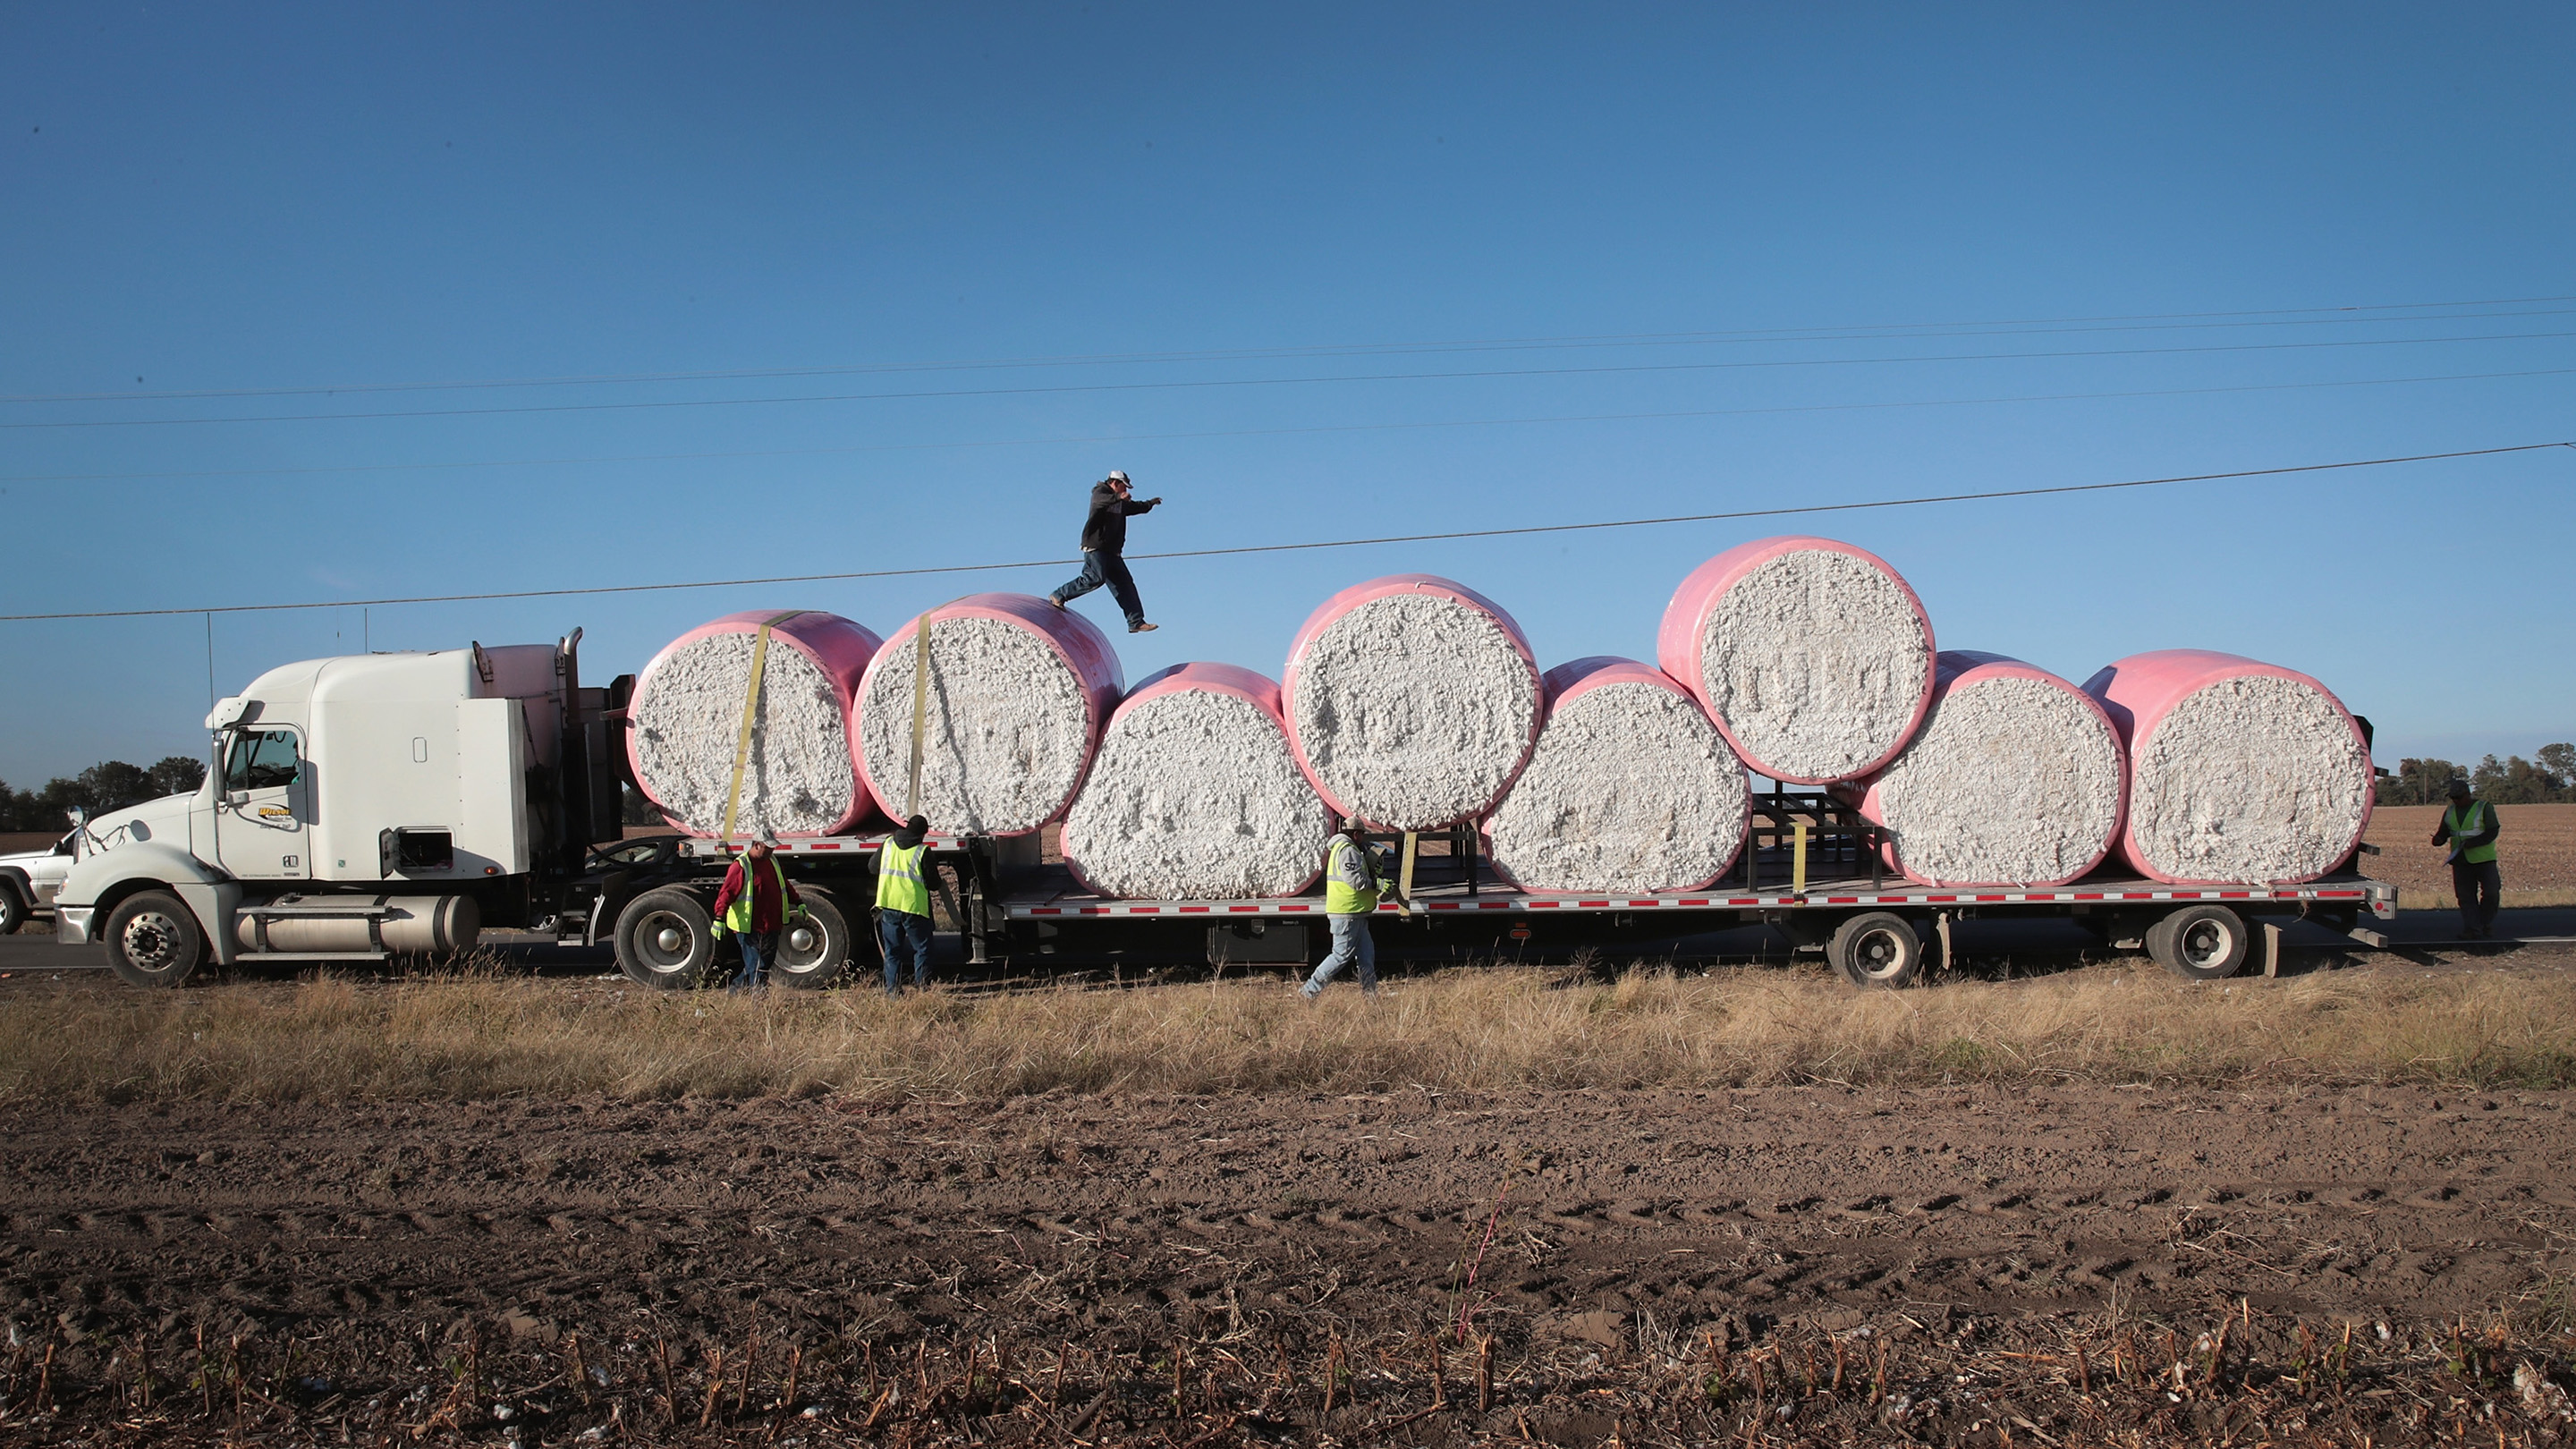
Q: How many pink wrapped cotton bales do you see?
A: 8